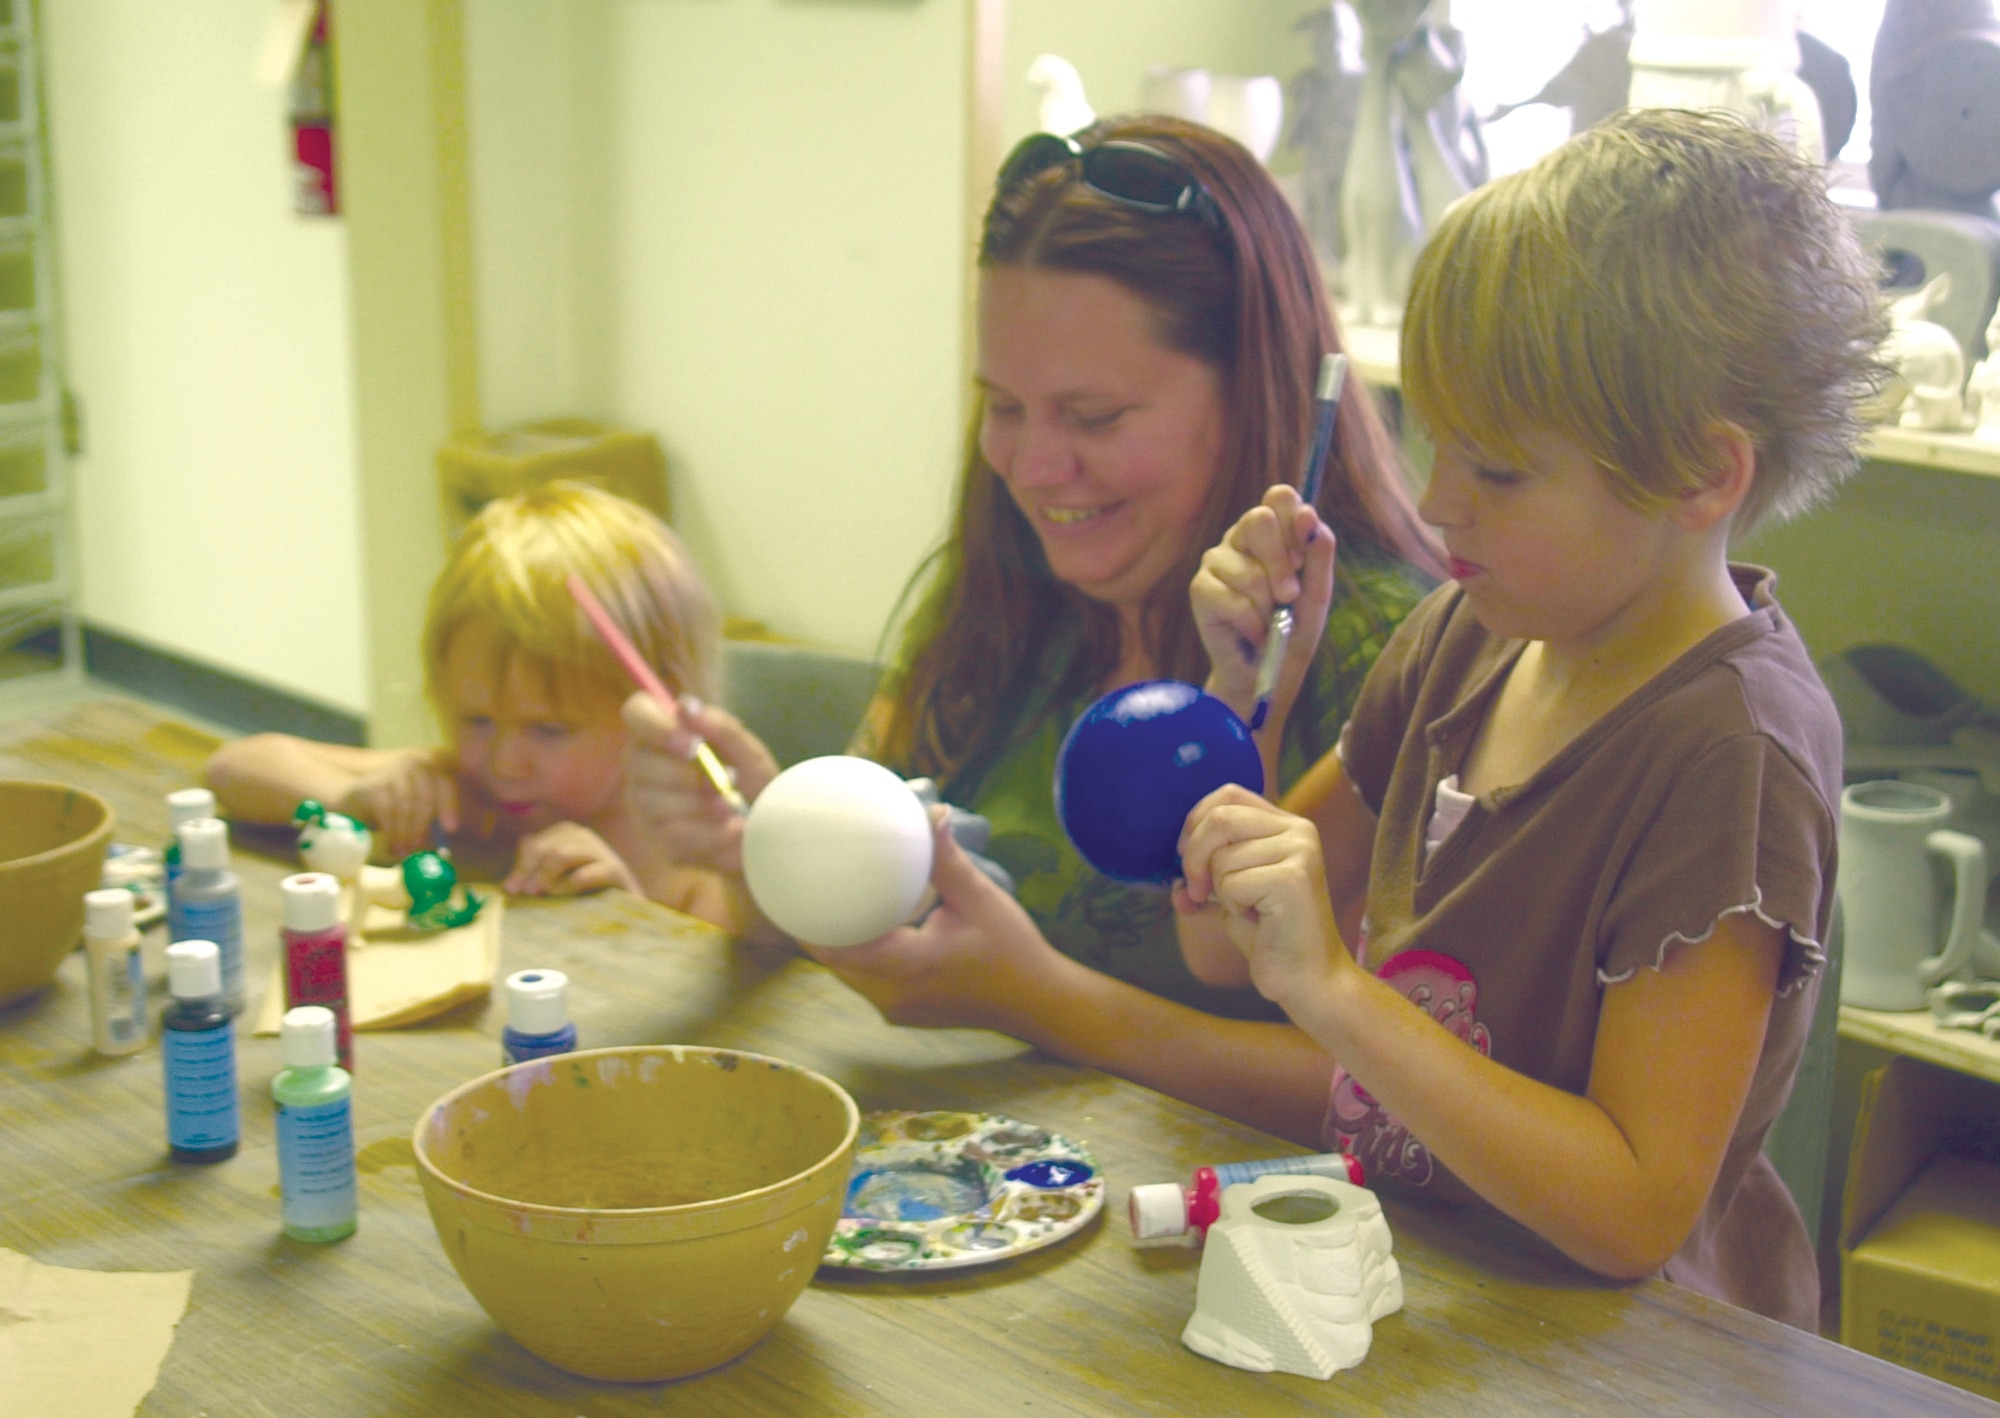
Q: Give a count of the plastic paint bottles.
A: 8